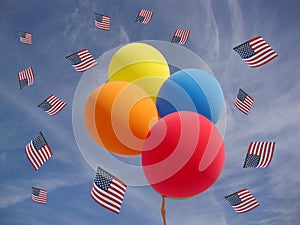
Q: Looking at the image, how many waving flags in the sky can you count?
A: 14